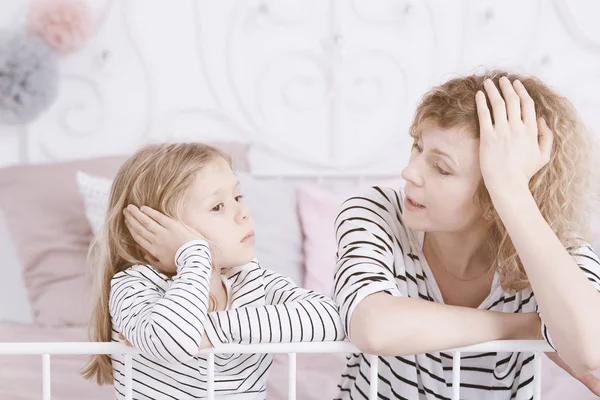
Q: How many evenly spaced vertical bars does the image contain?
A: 7